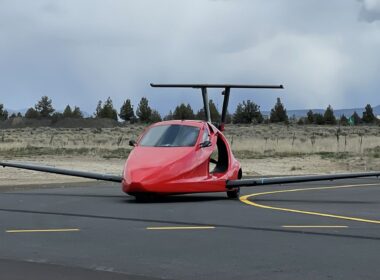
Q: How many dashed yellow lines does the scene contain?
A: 3